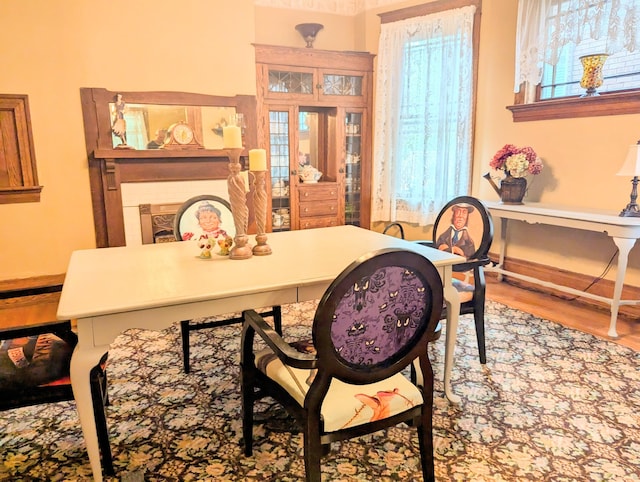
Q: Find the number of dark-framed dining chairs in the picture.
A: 4